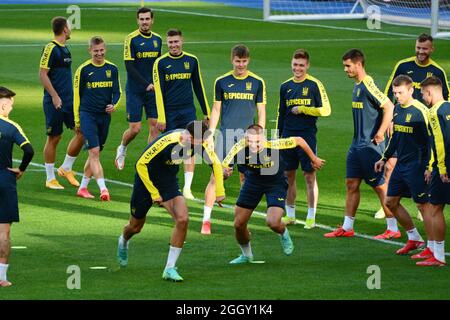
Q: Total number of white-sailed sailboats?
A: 0